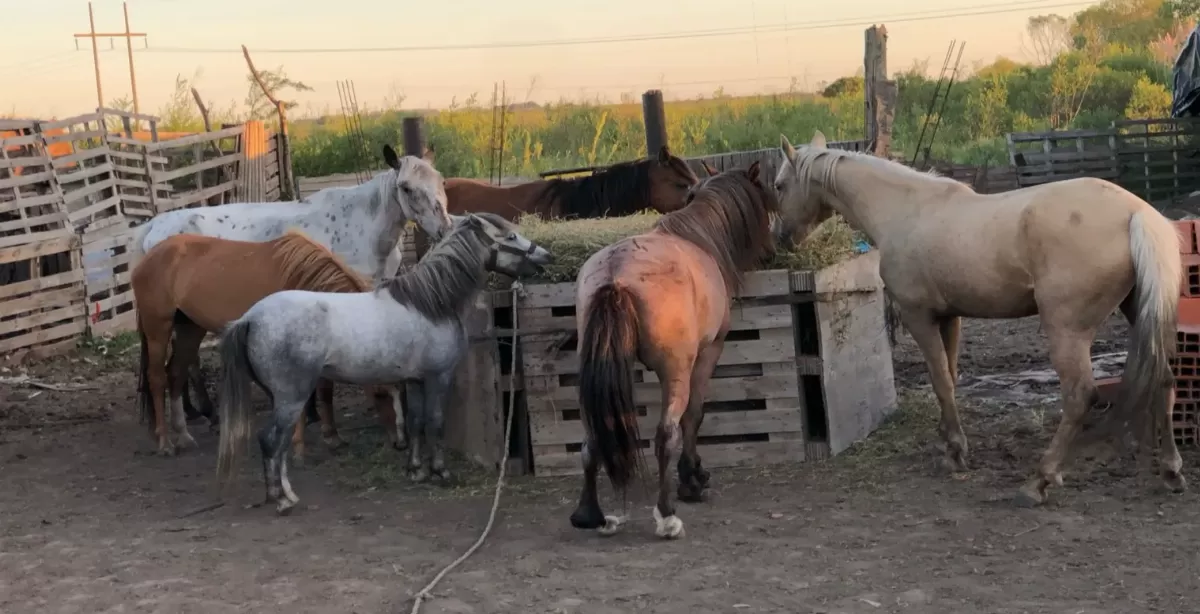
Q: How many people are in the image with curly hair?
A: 0